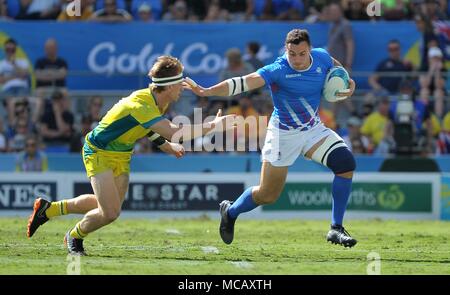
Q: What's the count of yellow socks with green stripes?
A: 2